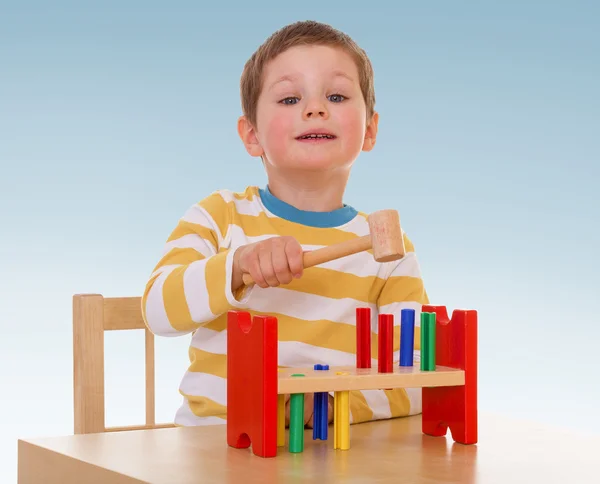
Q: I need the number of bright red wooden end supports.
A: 2